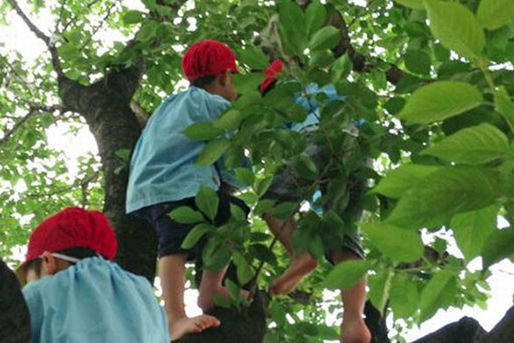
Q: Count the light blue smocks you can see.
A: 3